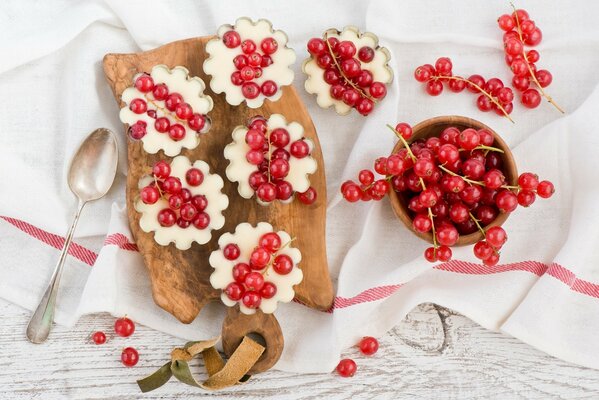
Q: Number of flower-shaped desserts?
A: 6